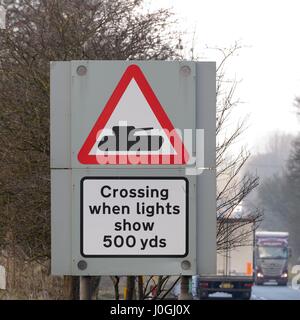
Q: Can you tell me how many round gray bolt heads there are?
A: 4